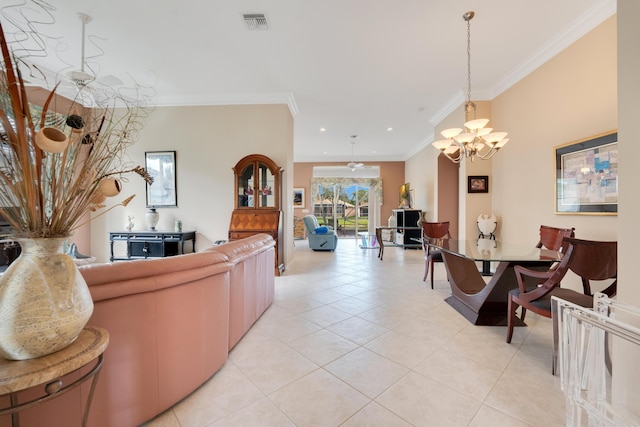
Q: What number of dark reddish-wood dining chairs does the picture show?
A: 3